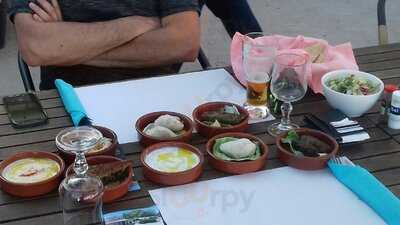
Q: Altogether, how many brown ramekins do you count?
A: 8